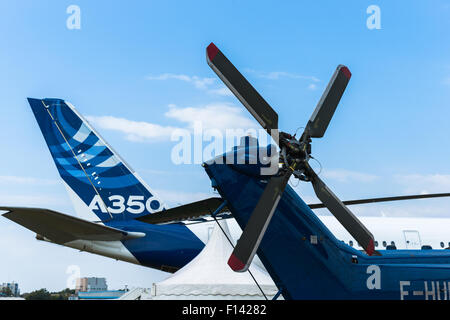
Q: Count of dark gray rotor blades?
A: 4